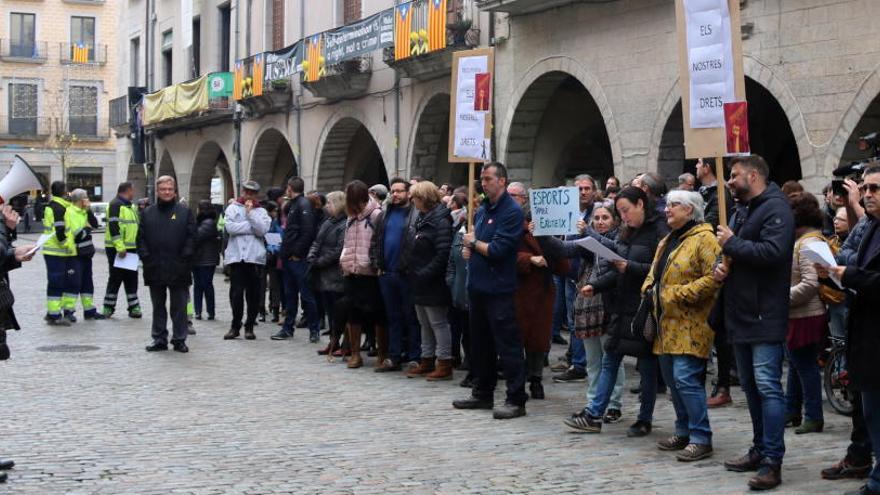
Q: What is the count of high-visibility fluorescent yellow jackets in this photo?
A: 3